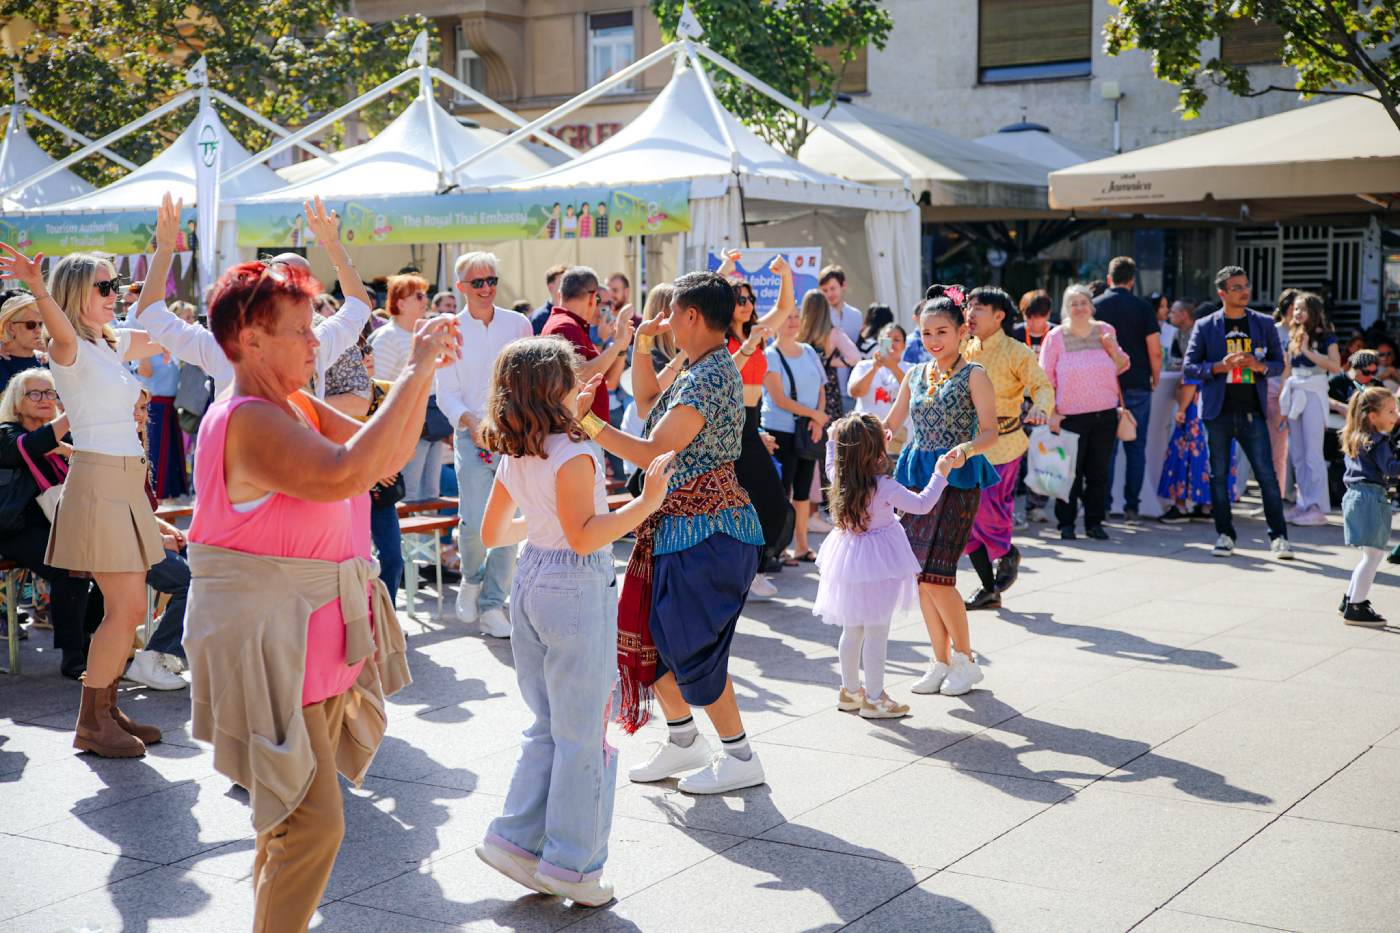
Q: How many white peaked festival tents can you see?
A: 4